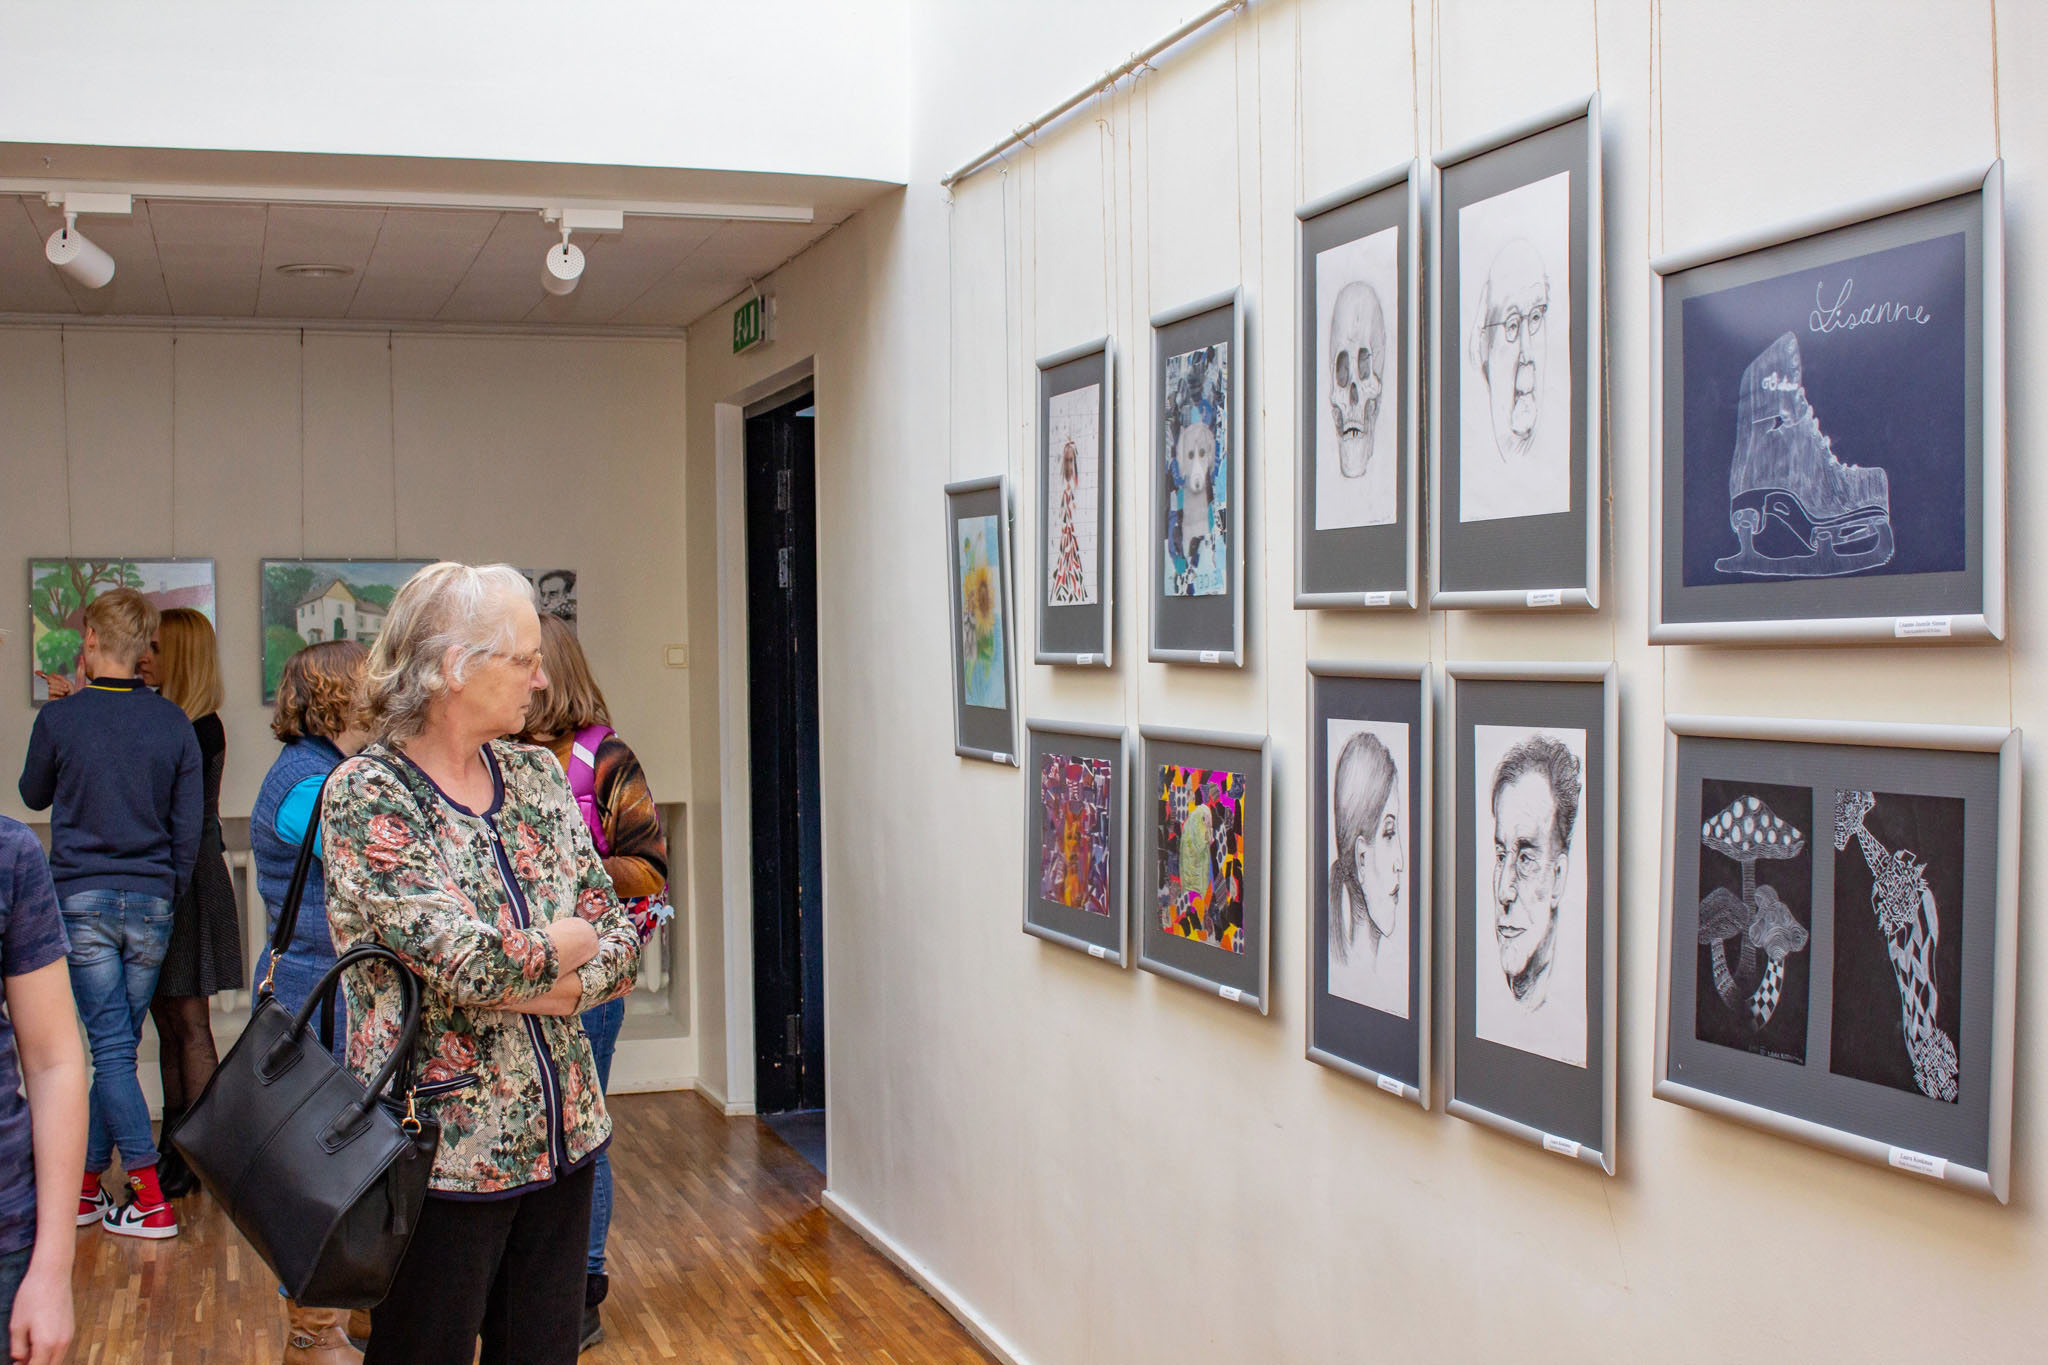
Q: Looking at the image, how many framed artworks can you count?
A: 13